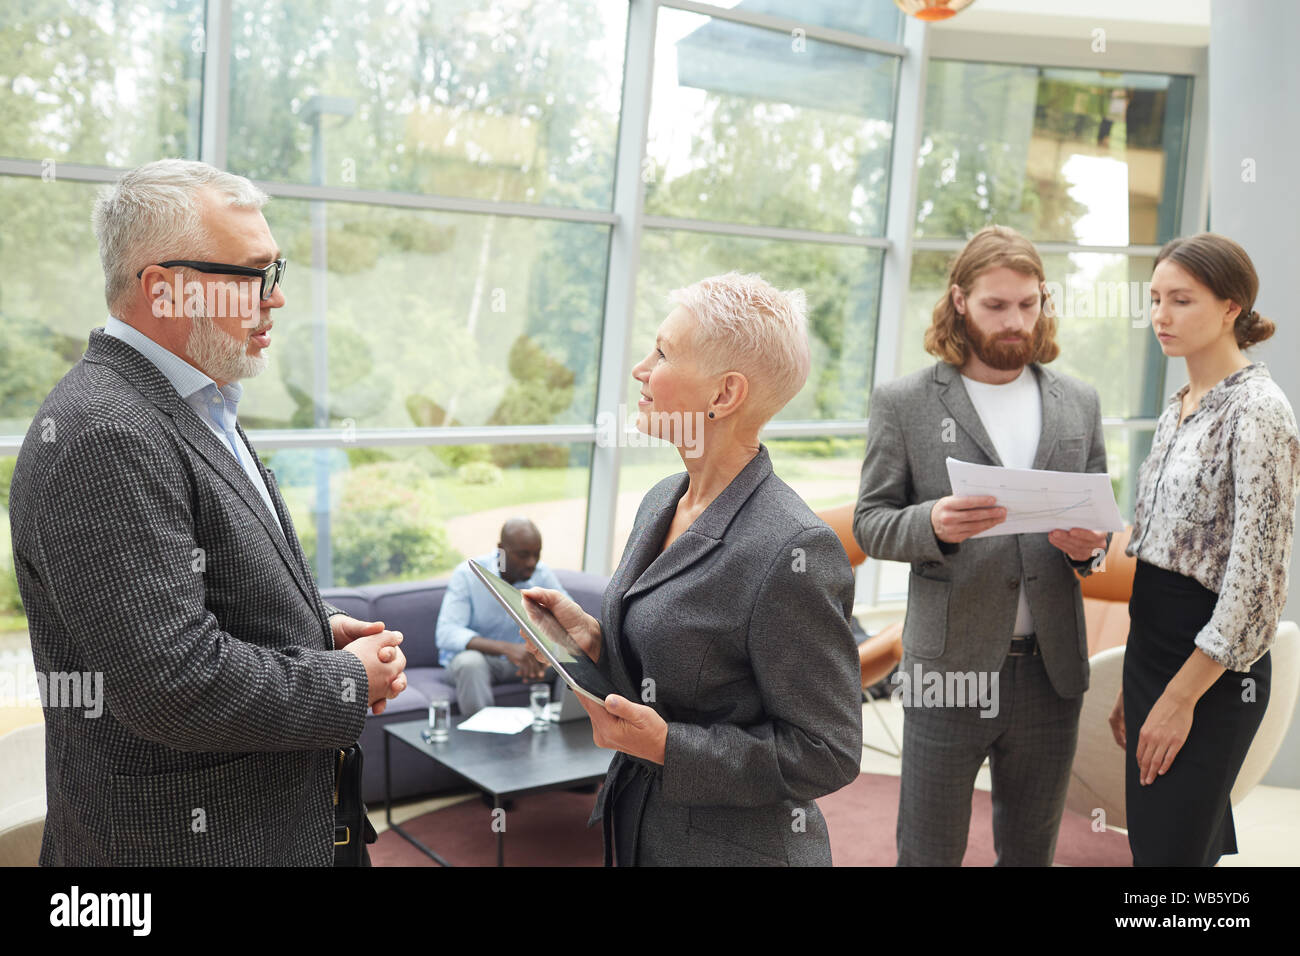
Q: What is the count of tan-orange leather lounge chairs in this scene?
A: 2